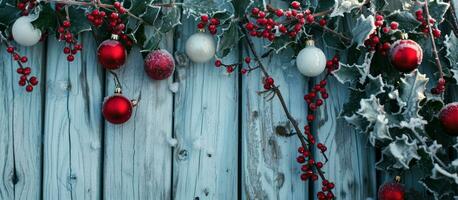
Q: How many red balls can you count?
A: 6